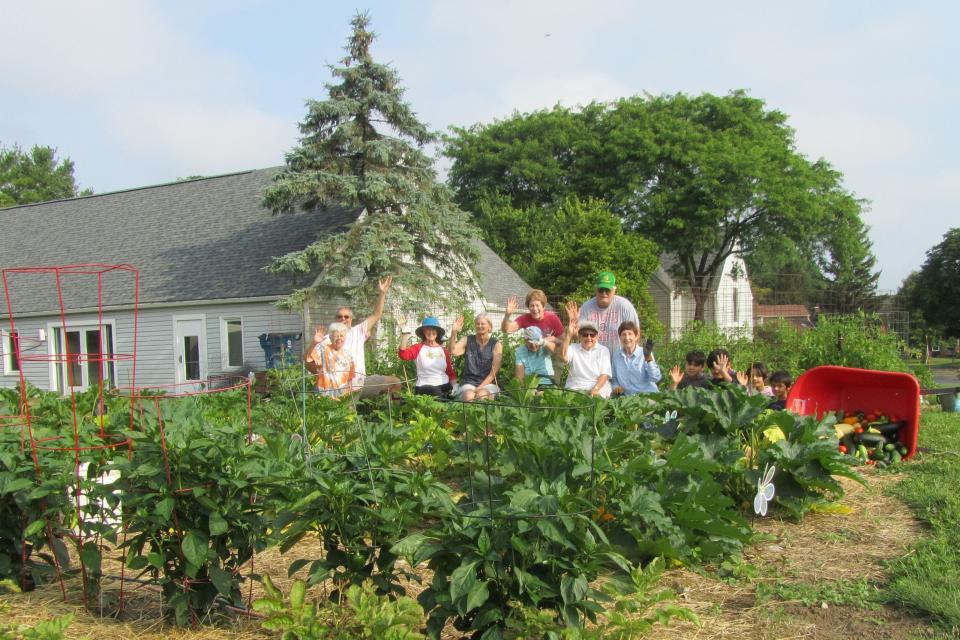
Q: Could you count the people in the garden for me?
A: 13